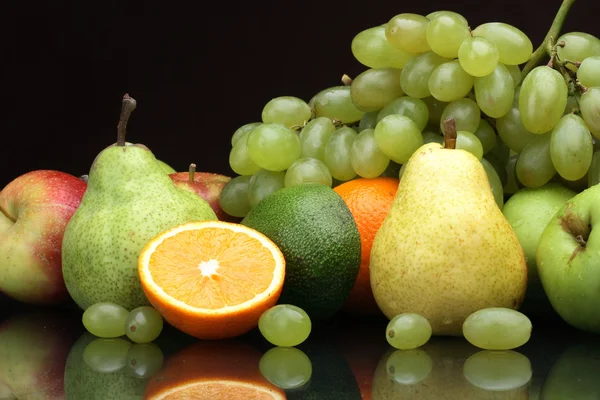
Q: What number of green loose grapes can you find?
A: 5